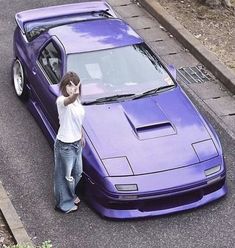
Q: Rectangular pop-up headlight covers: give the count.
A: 2